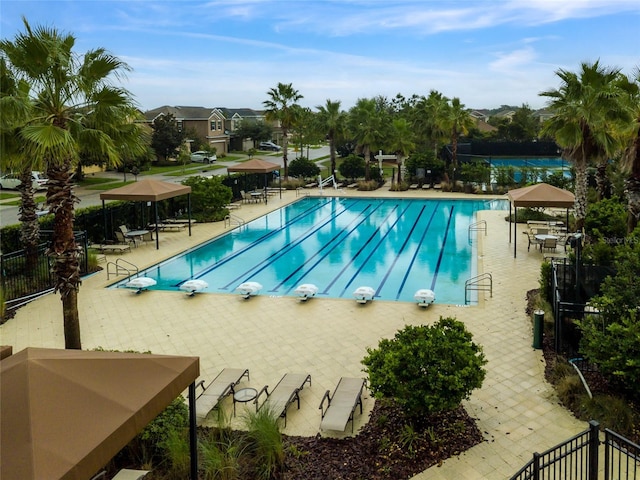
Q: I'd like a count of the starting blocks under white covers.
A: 6